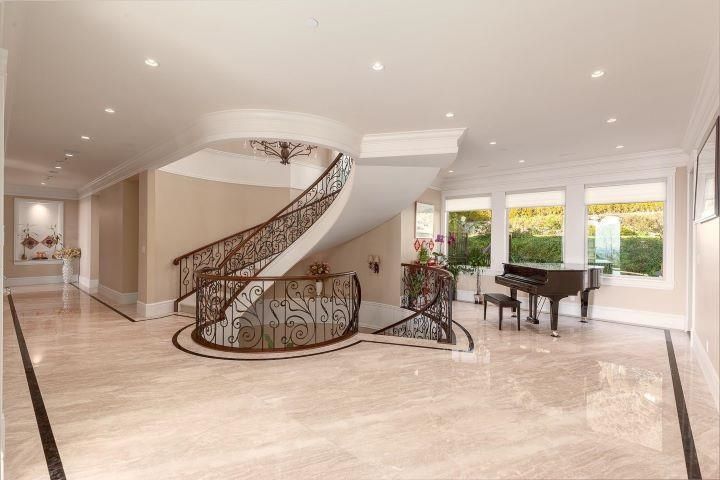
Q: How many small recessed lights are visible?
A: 14